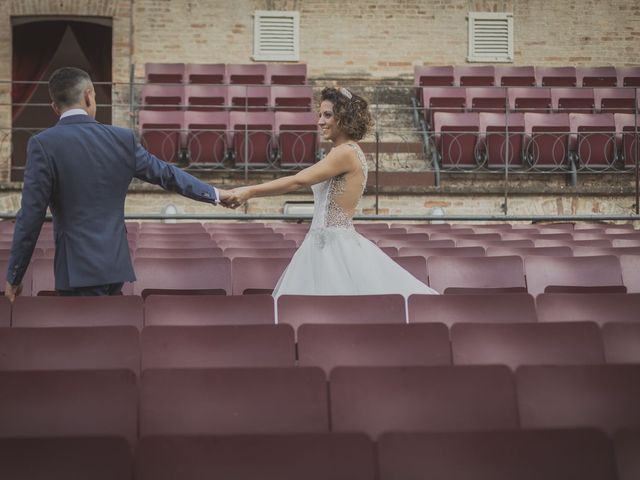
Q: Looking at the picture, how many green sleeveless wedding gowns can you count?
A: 0